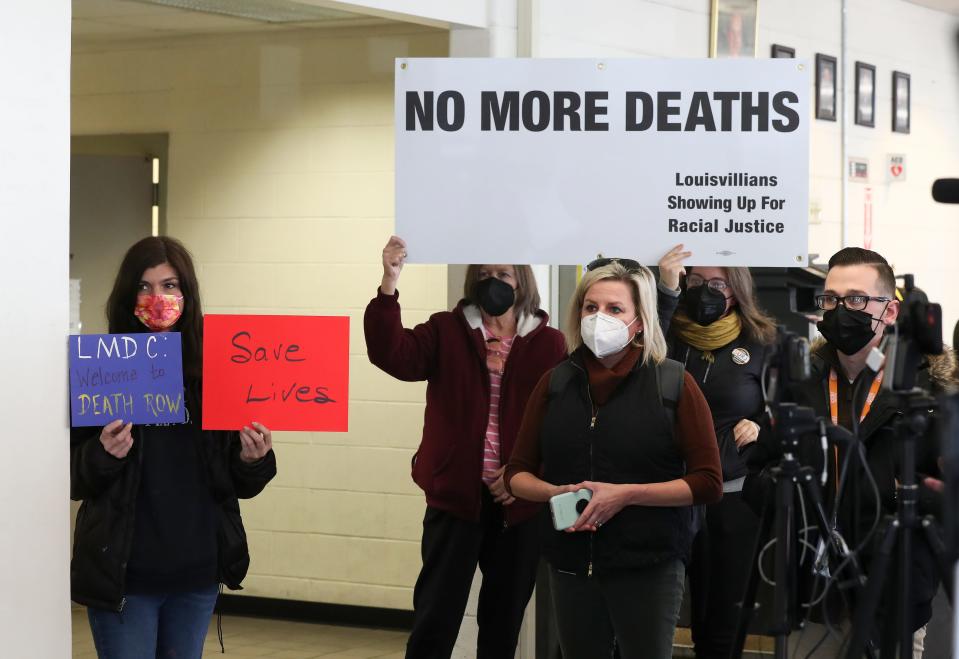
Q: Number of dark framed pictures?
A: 4